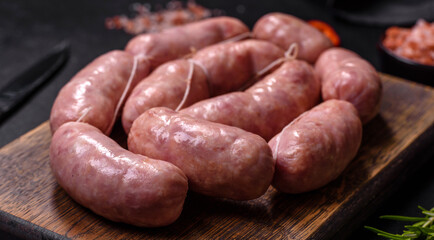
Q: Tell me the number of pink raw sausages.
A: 10